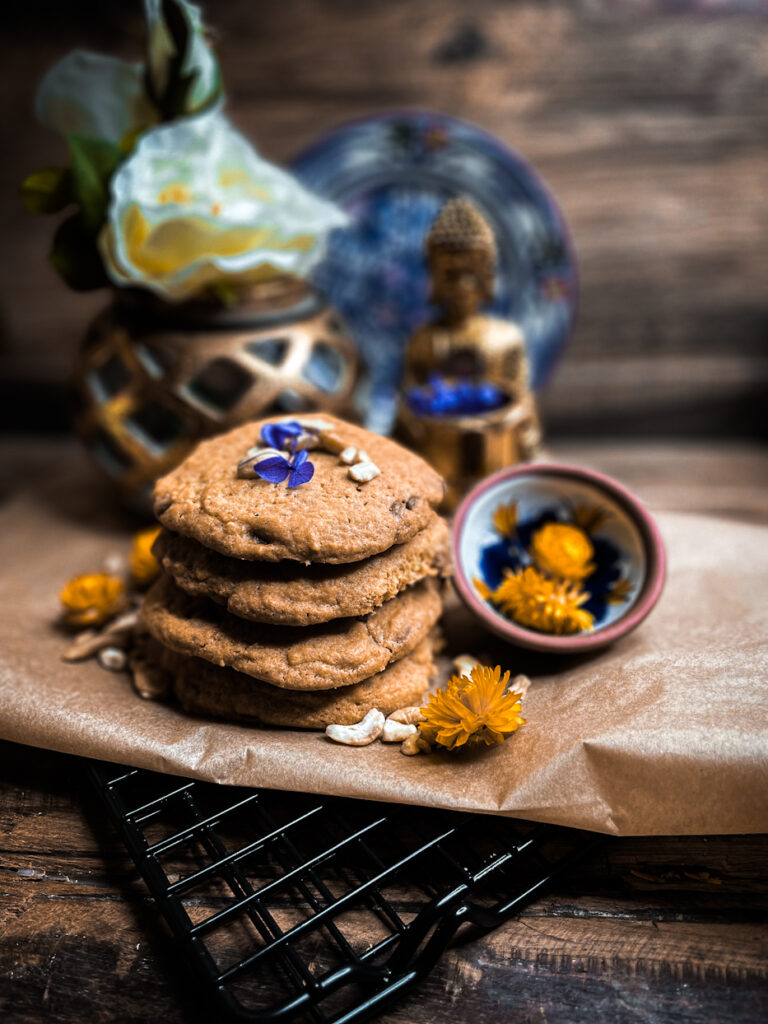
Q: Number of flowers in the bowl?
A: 2